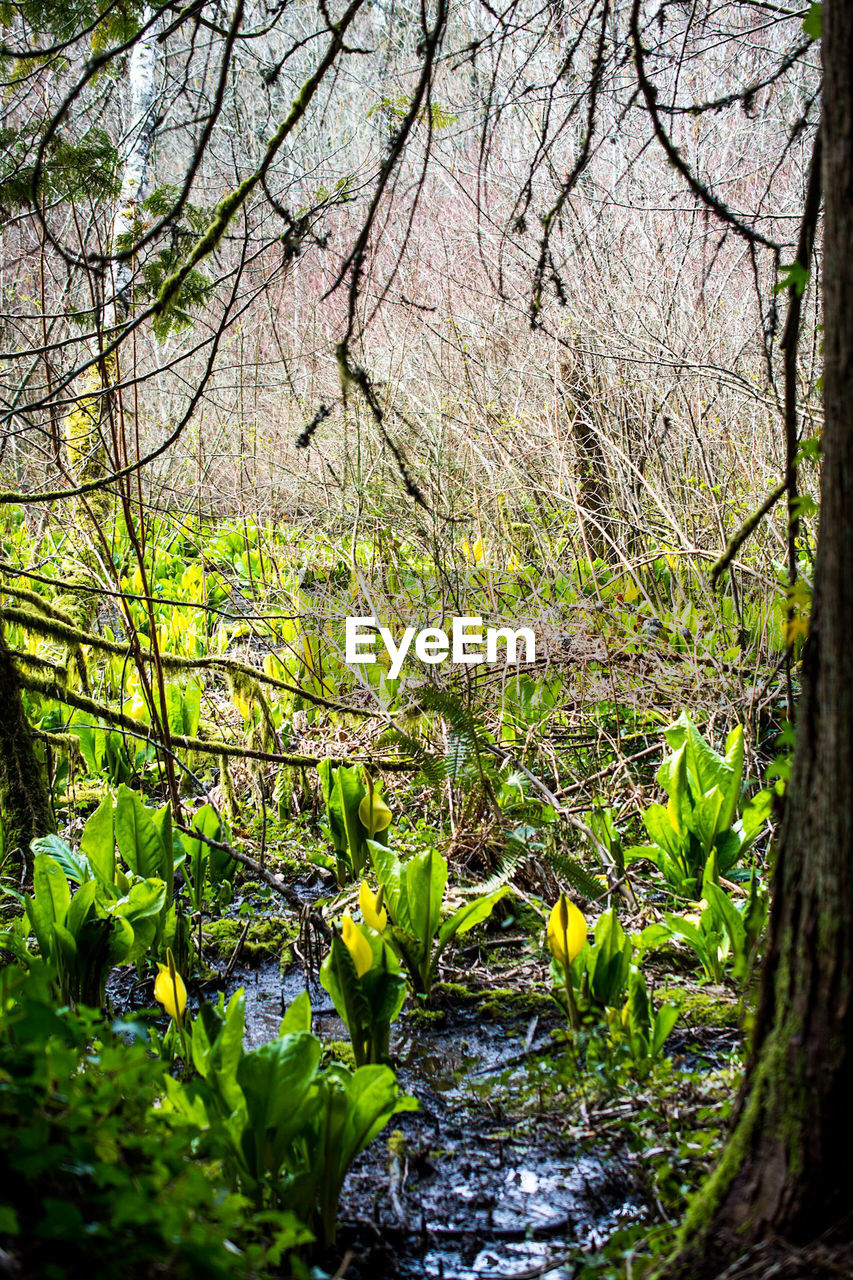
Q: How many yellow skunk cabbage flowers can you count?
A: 5